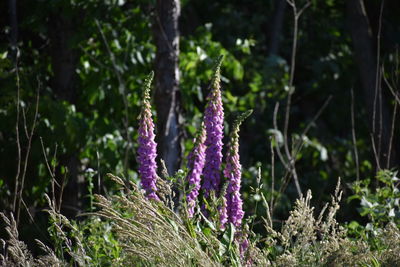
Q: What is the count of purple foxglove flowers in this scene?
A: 4